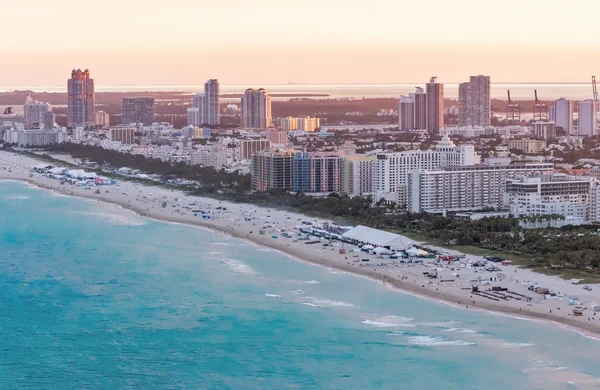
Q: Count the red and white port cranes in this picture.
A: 3